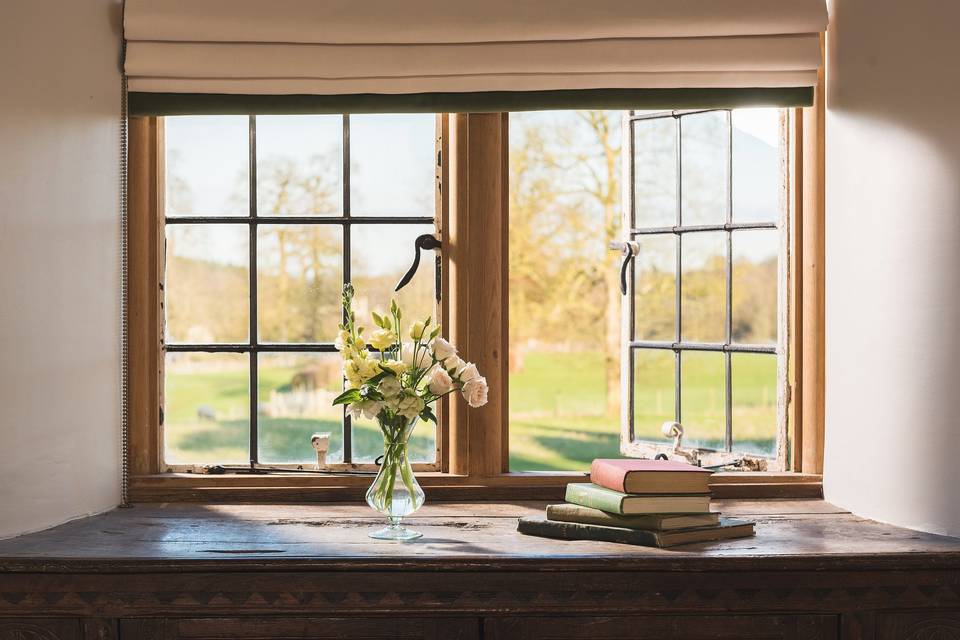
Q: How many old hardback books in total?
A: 4